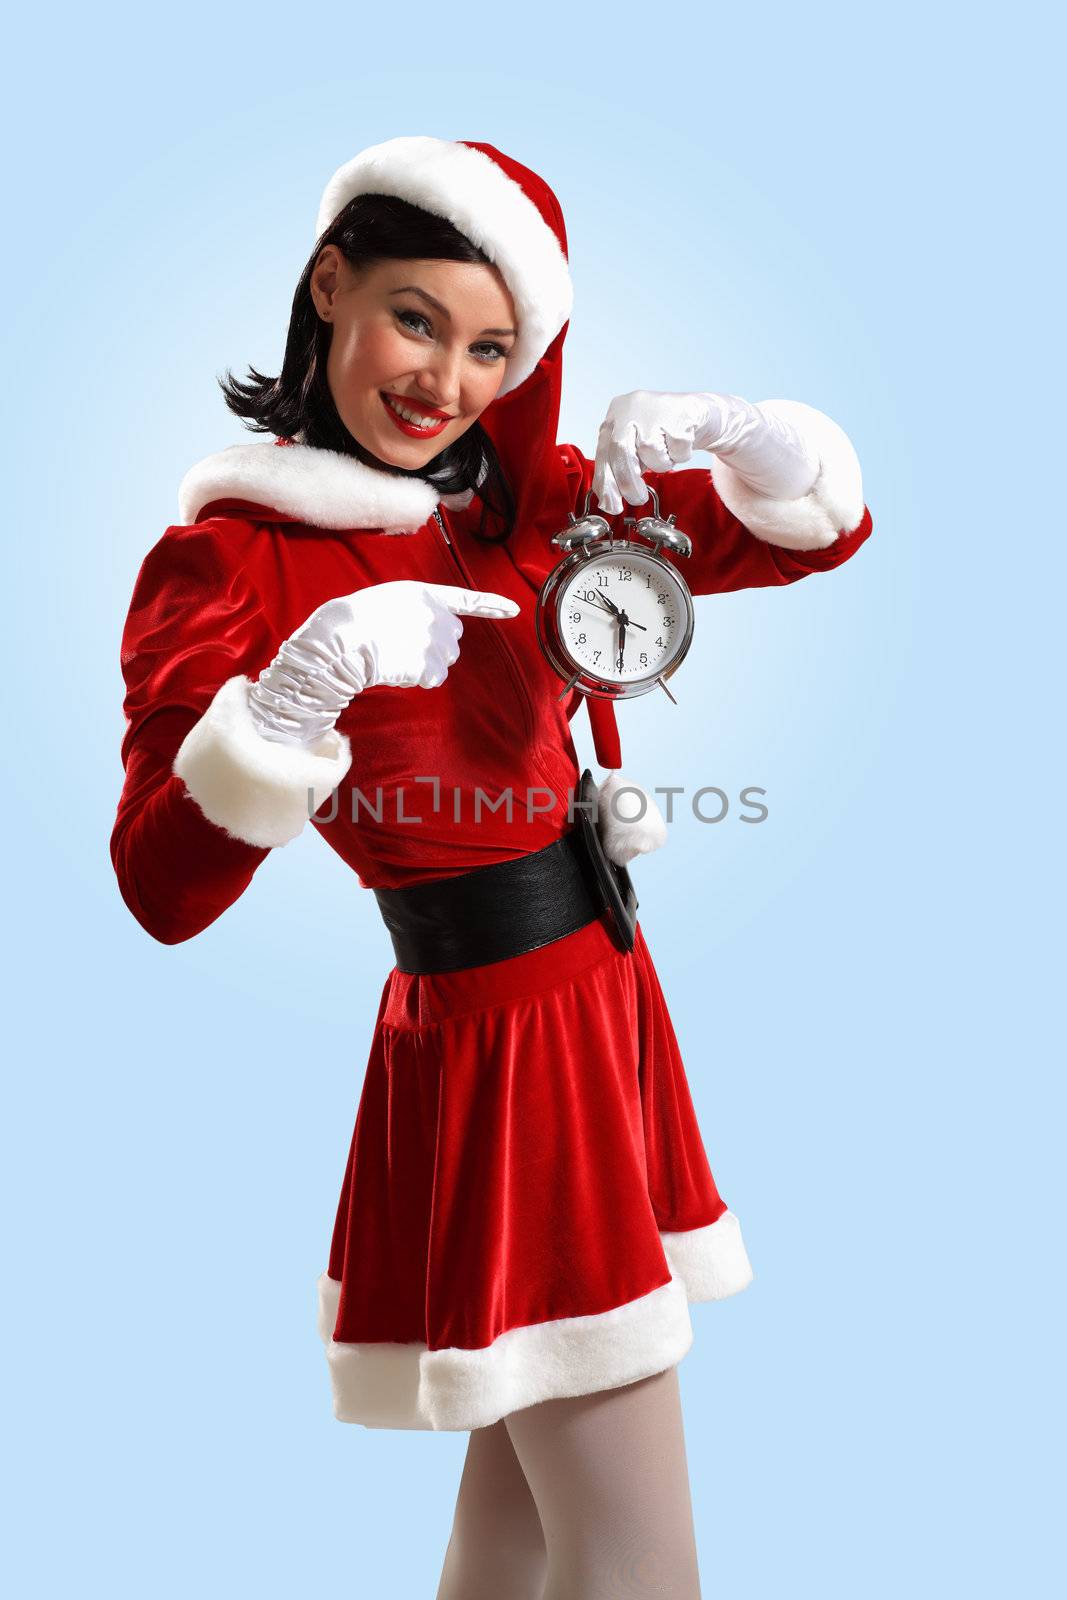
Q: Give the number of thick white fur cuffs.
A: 2